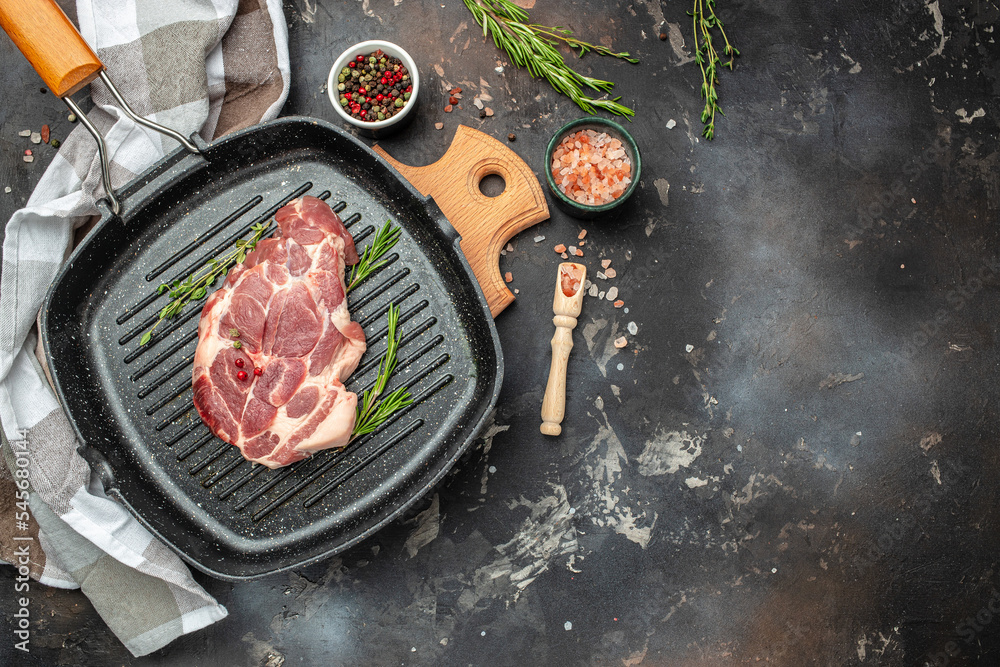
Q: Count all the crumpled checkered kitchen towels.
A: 1